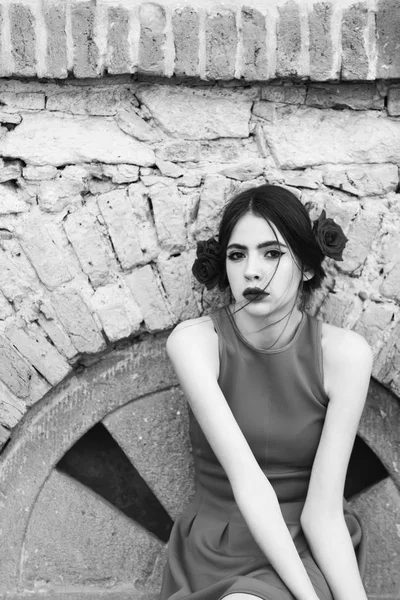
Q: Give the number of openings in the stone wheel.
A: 2